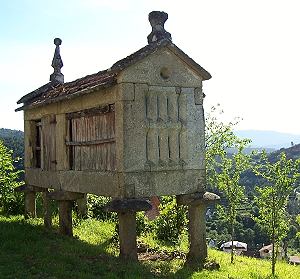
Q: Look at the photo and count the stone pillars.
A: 6